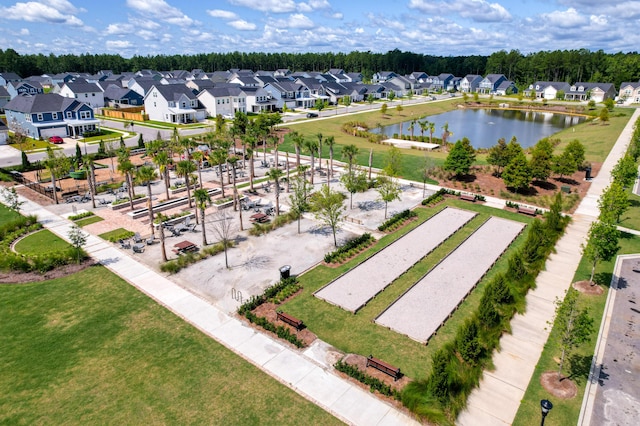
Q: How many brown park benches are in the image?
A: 4